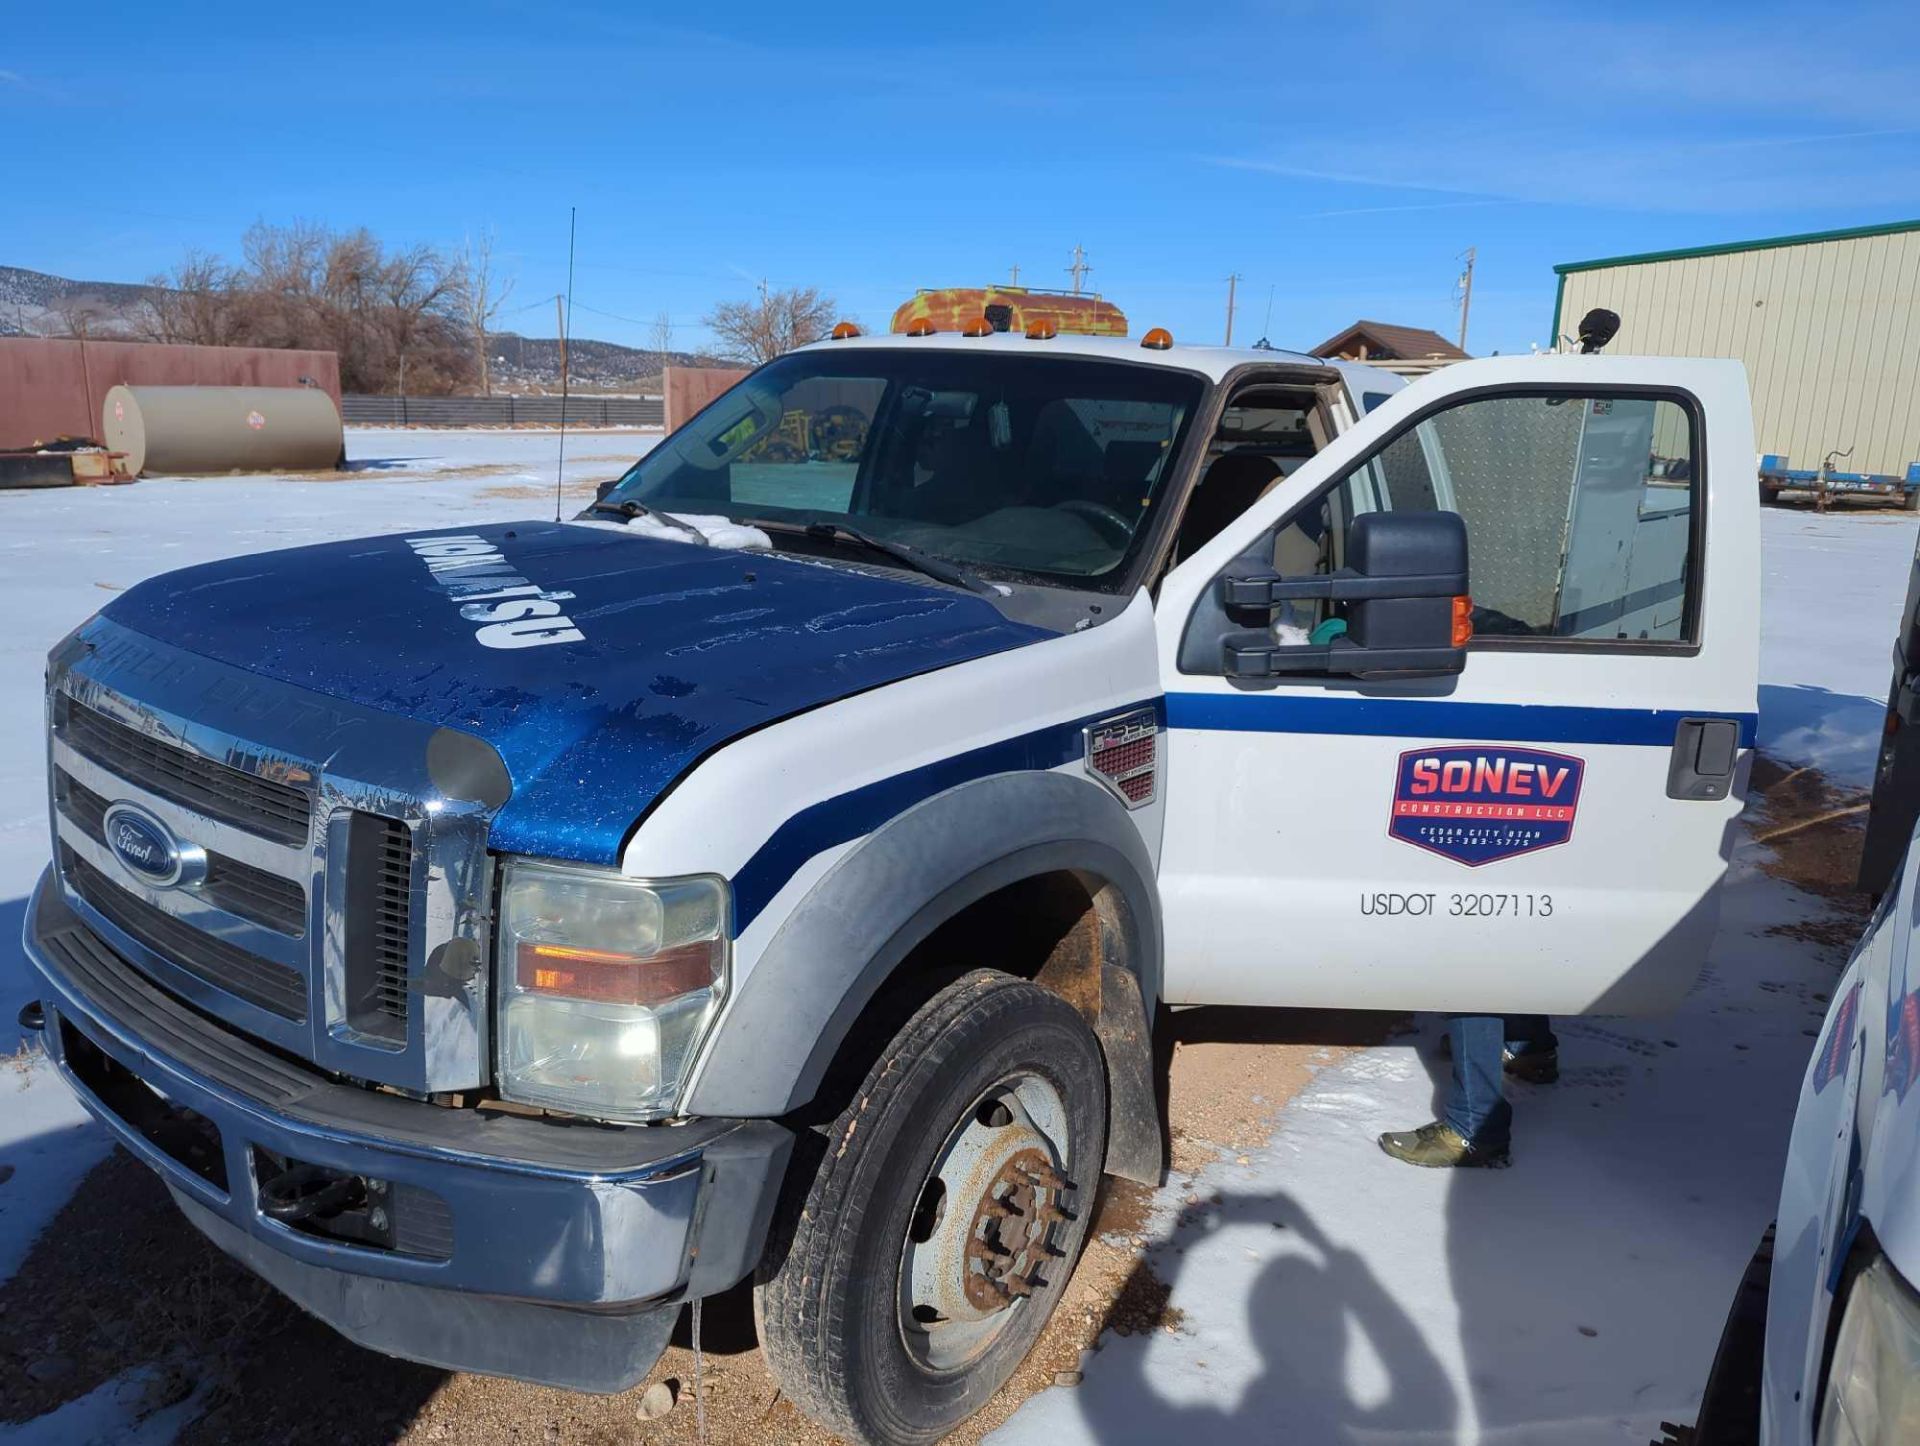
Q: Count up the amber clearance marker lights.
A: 5